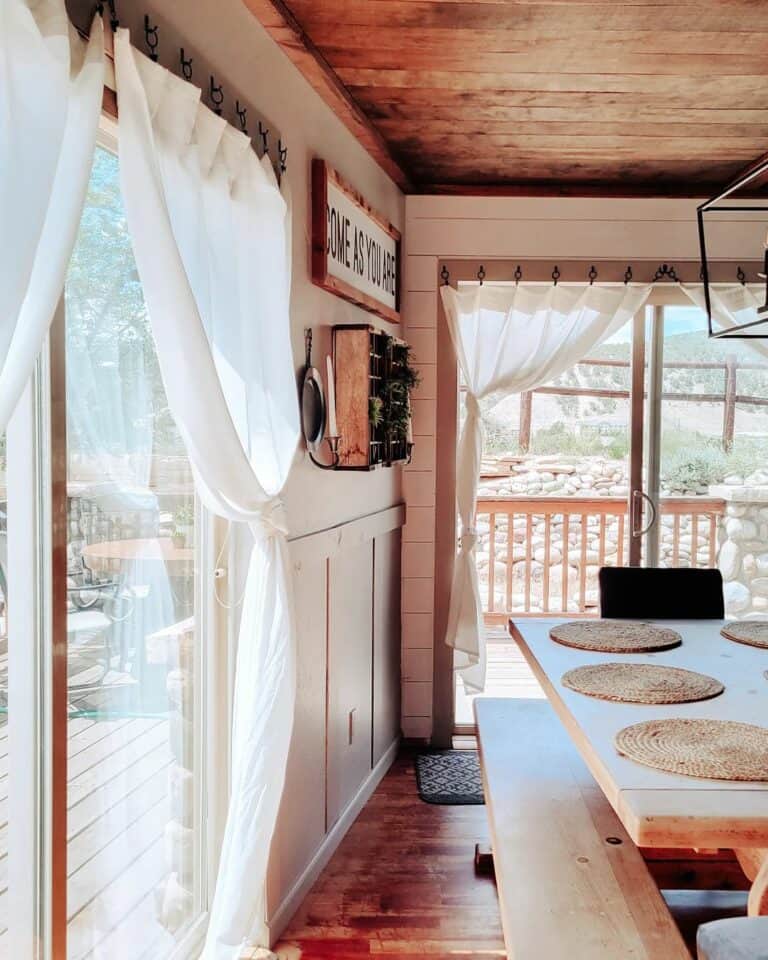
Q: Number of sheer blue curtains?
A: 0